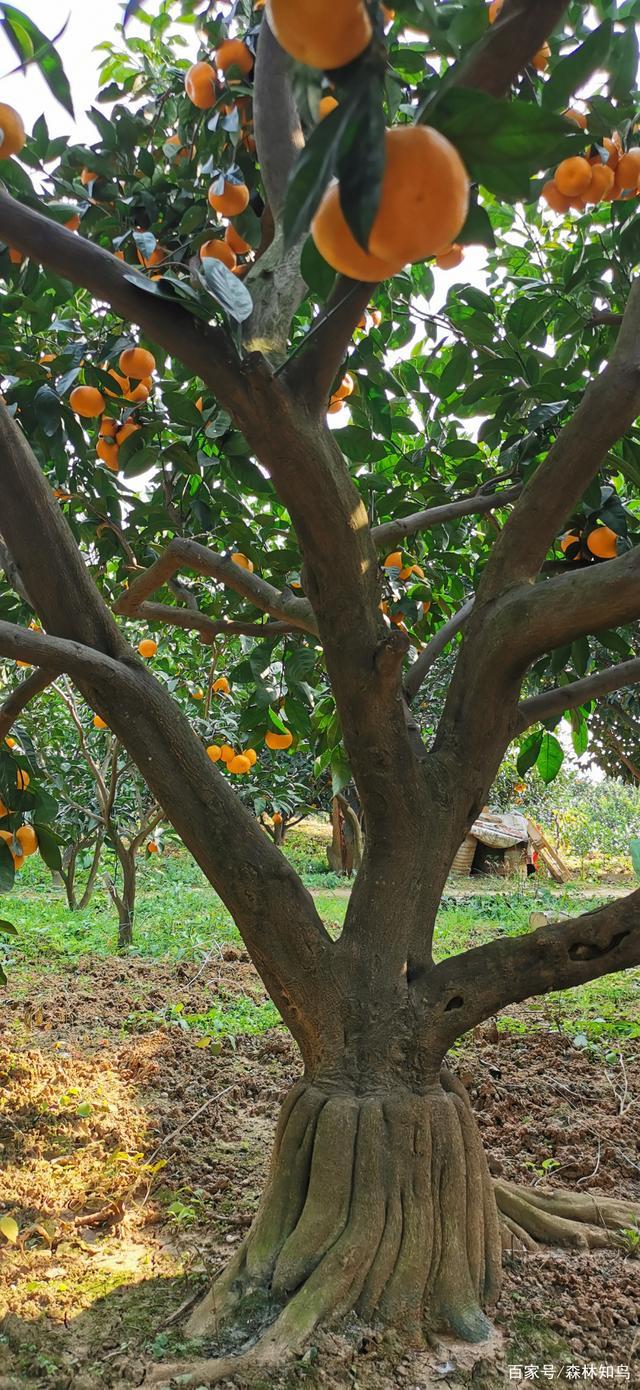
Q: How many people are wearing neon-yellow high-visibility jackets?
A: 0